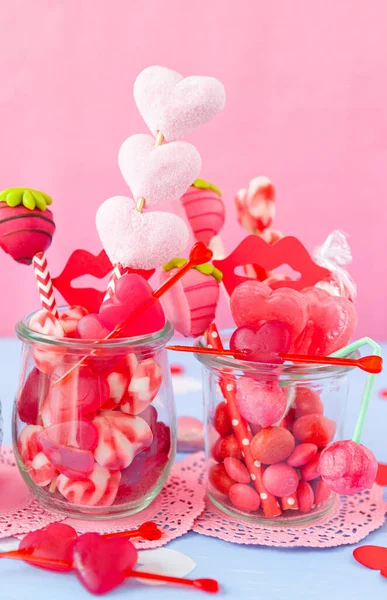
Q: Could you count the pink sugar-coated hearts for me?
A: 3